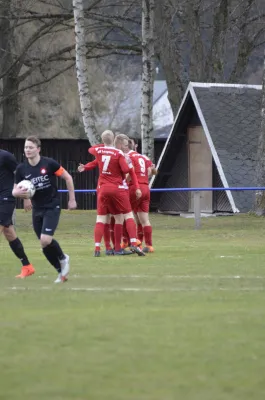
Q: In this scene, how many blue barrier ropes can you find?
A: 1